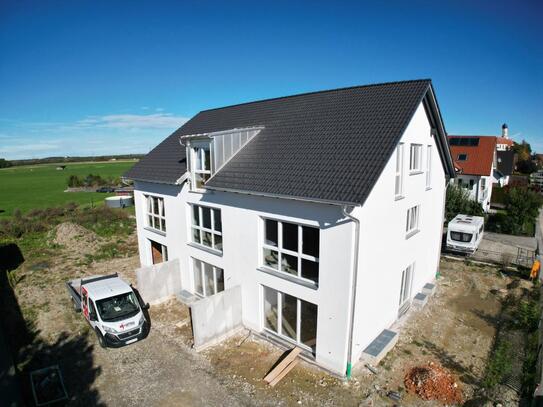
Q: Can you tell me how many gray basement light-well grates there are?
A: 4